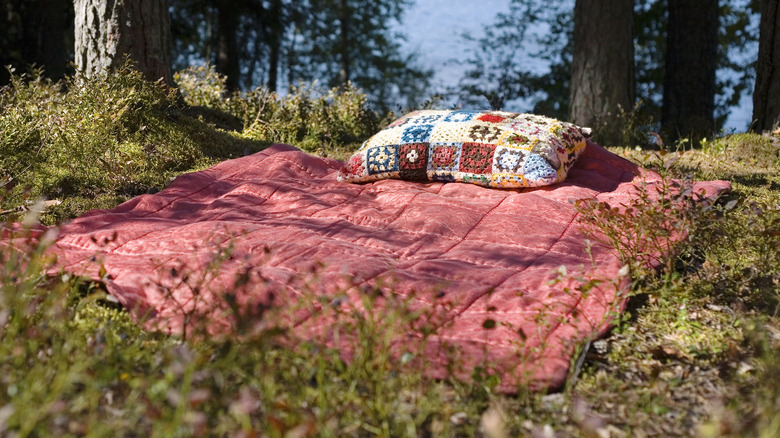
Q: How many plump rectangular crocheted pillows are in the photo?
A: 1